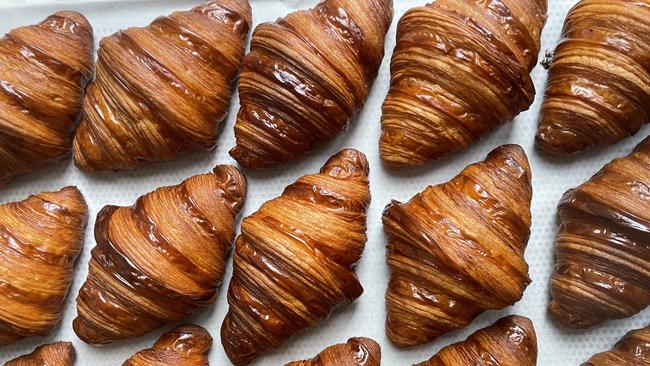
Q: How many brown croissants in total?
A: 15